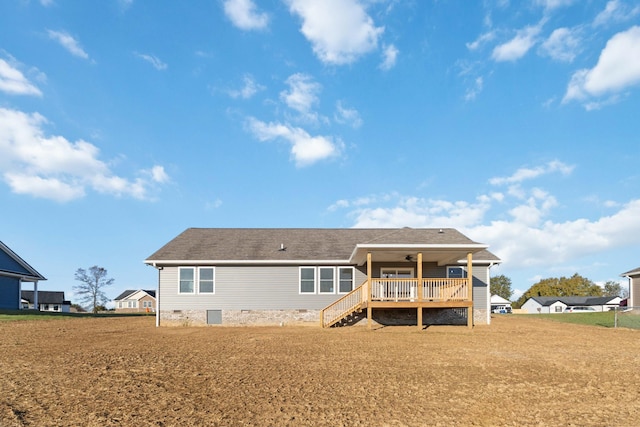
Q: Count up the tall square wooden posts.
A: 3